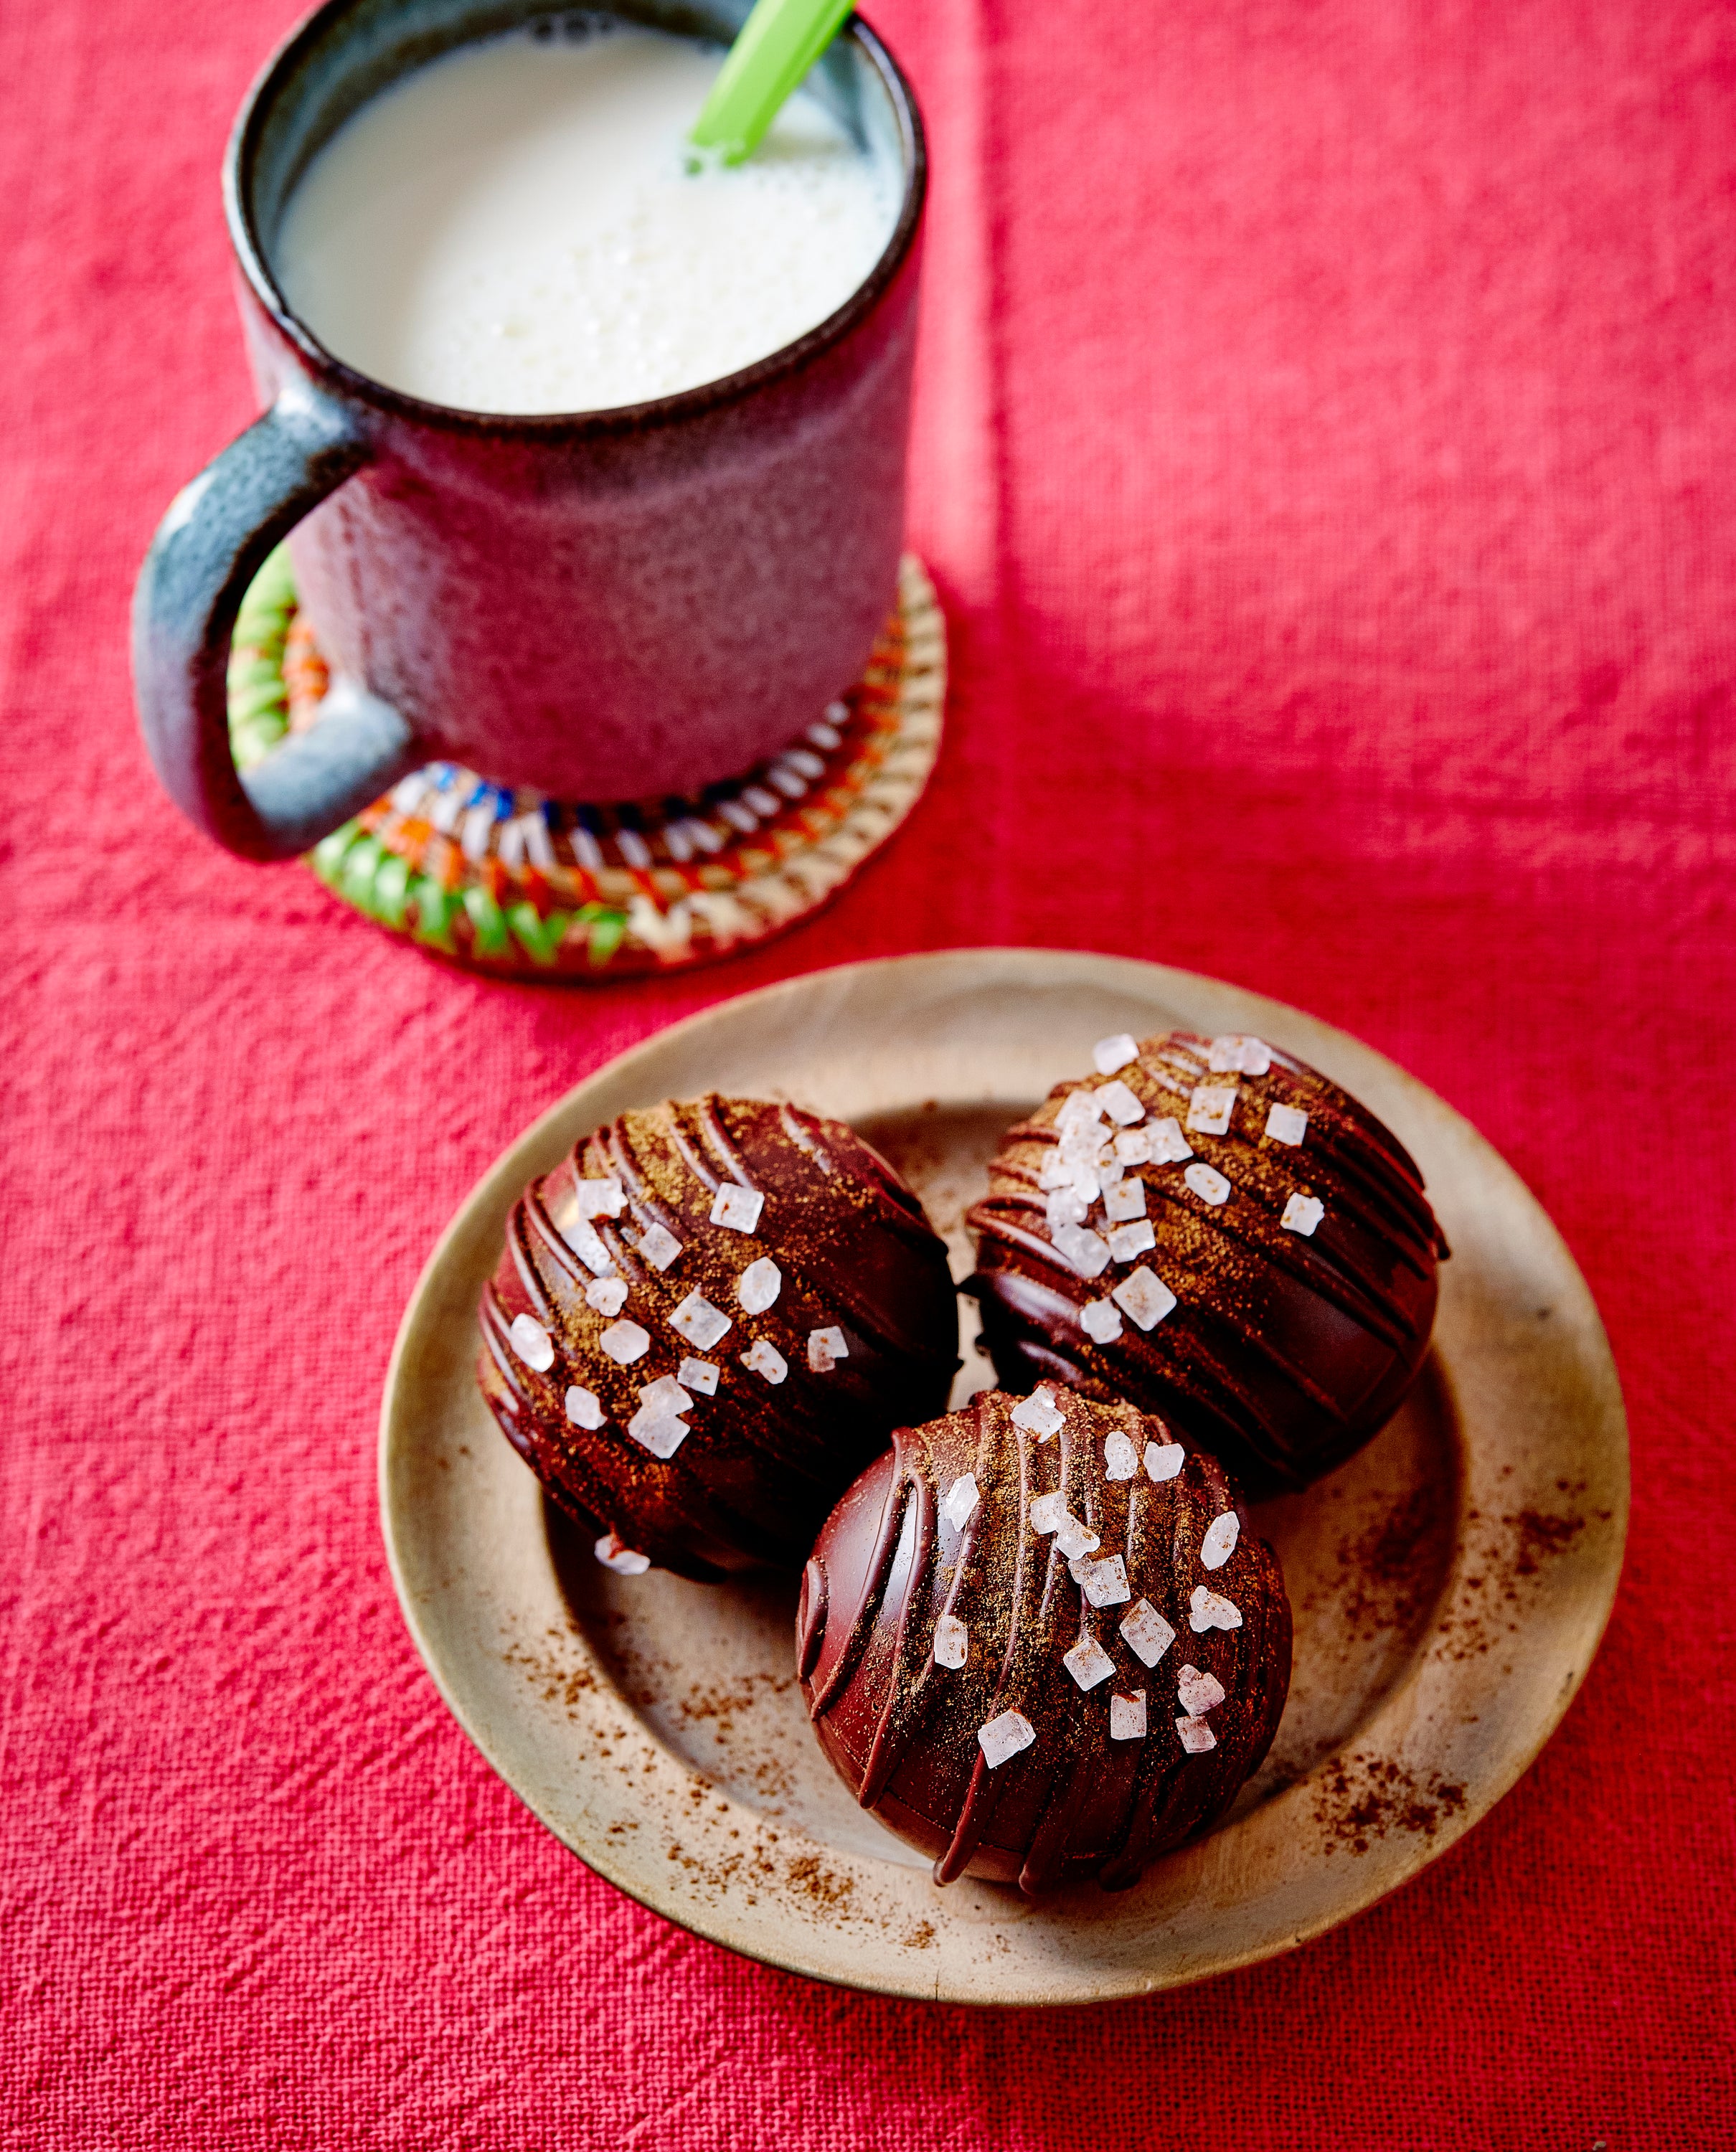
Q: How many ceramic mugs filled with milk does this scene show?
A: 1